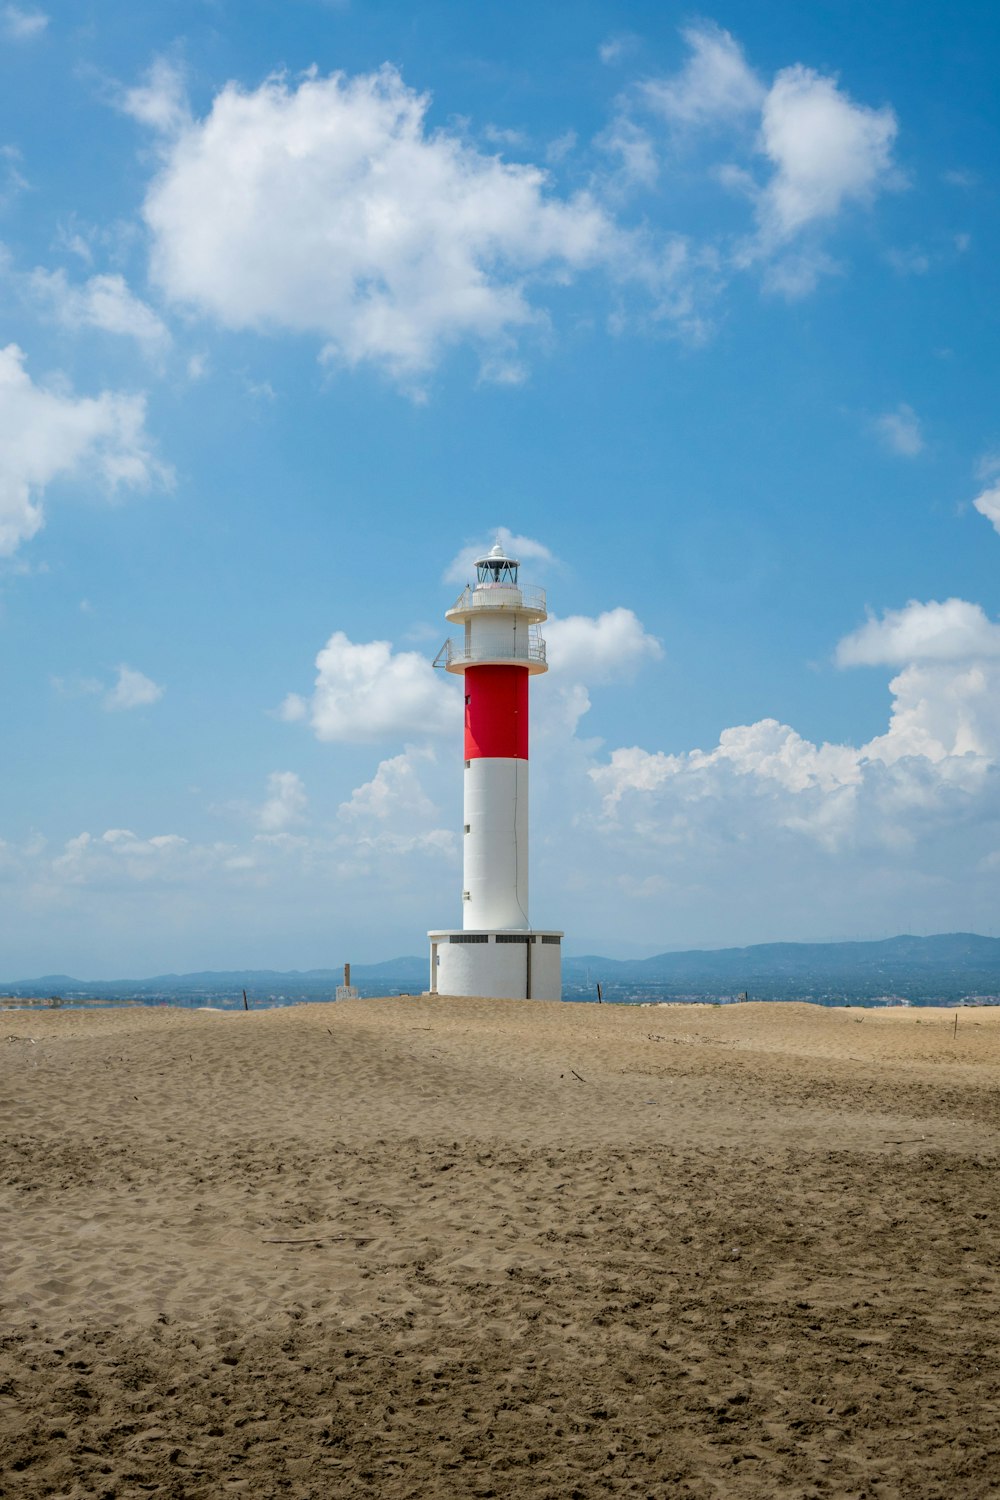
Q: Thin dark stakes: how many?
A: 4